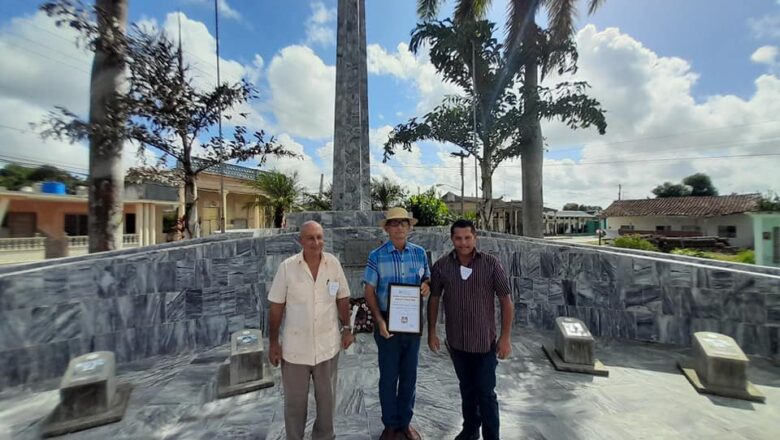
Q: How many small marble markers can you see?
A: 4